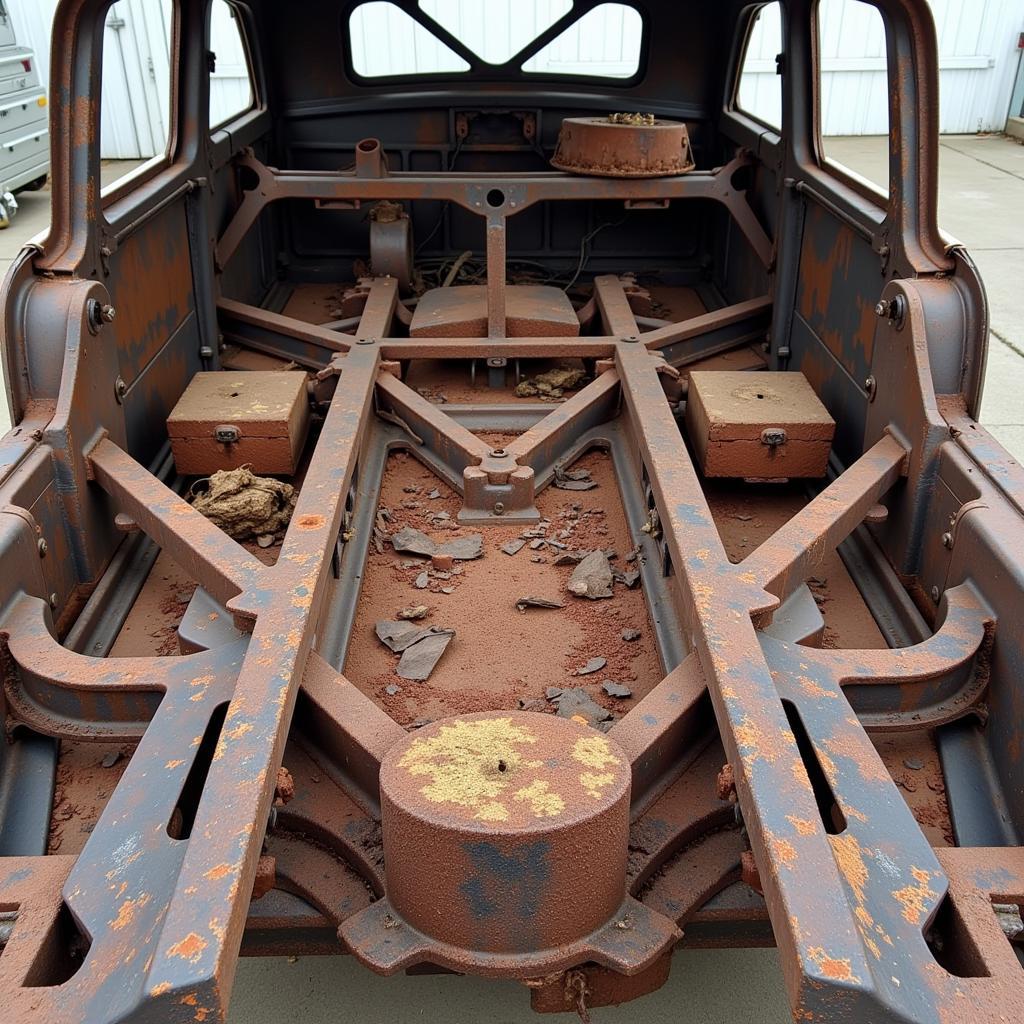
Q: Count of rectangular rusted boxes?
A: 2